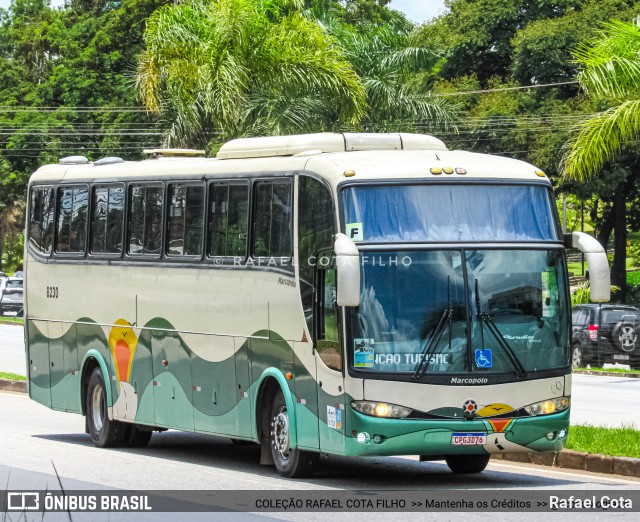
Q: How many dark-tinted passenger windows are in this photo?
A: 7